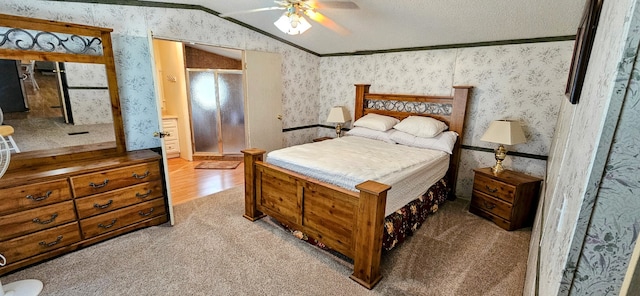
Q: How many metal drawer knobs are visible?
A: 11